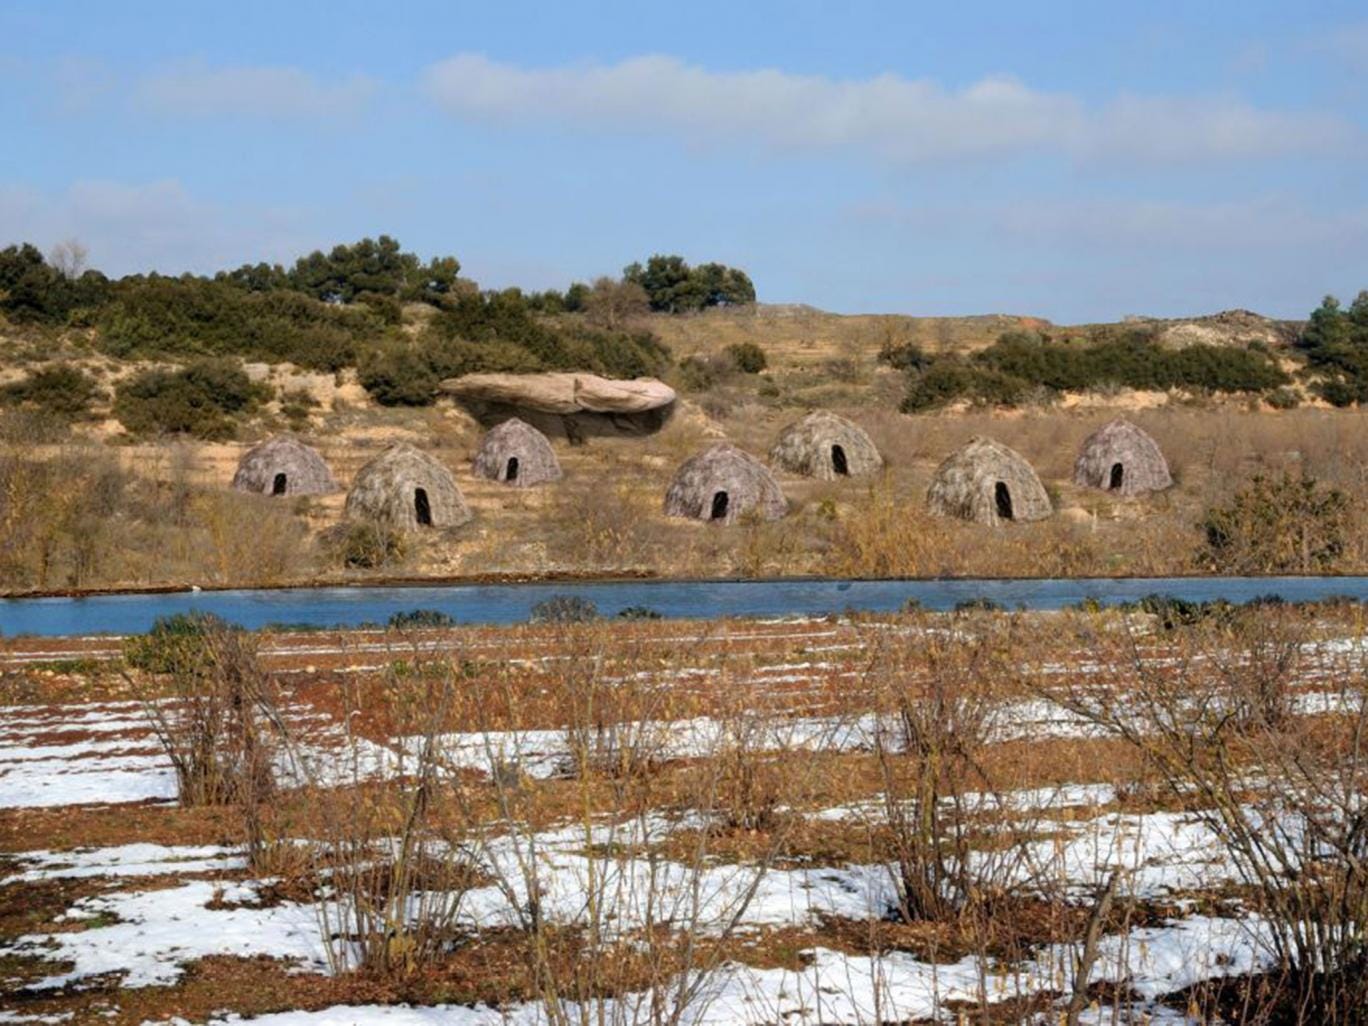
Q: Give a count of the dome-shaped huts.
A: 7